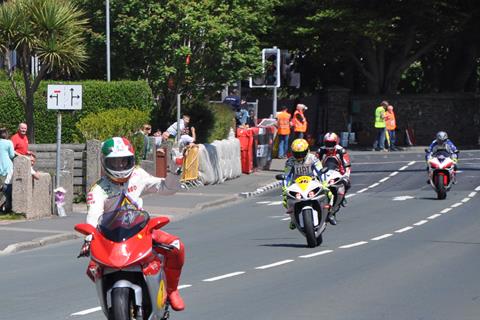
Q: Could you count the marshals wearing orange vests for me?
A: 3